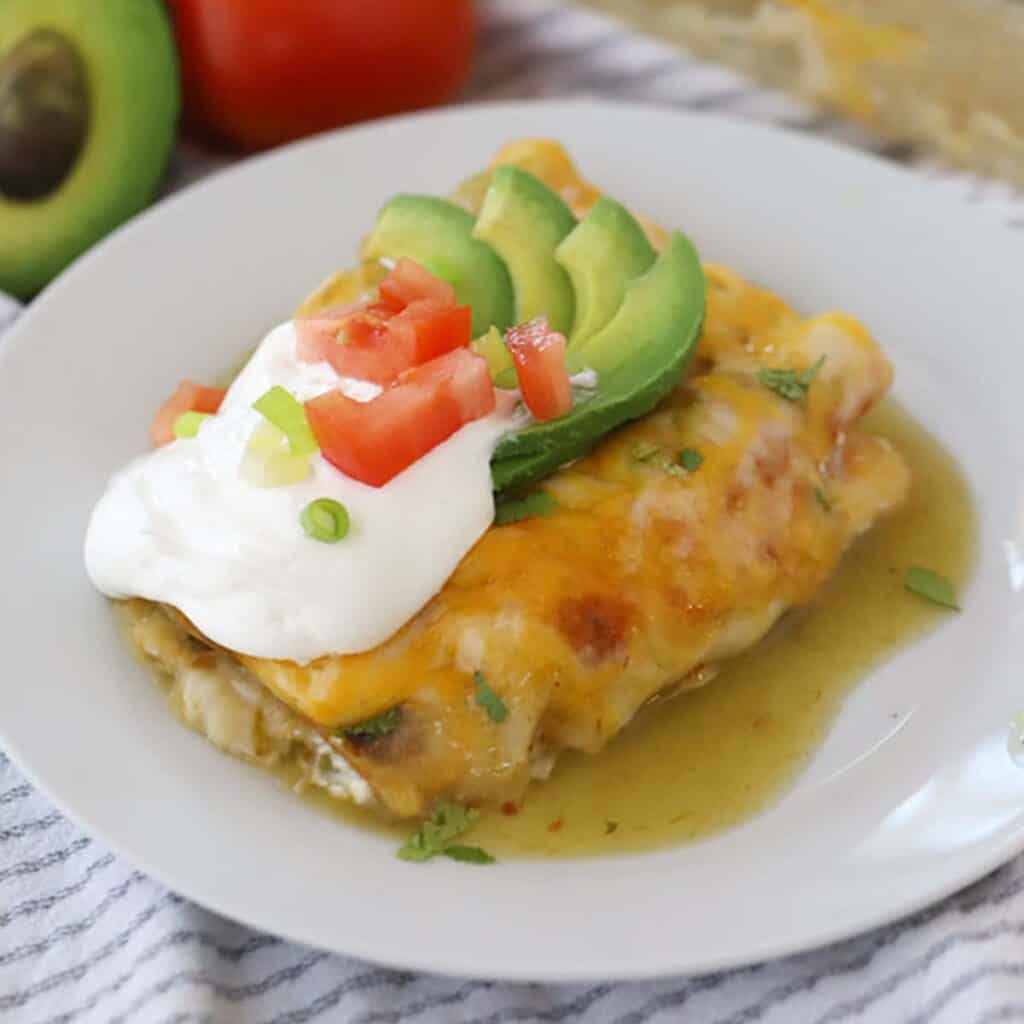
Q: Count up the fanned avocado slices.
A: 4